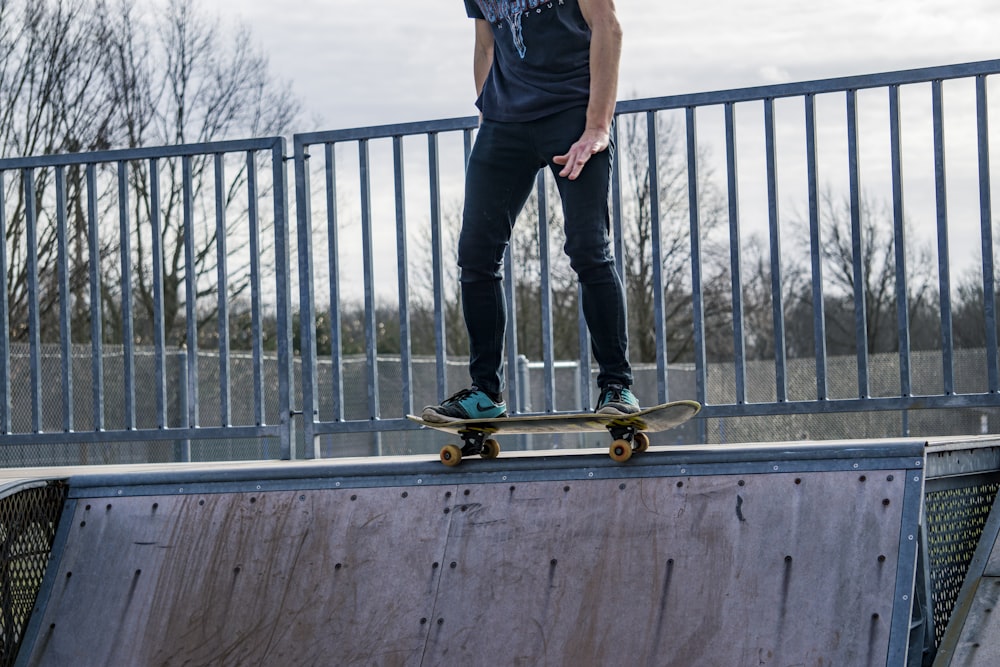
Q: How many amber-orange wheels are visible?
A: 4